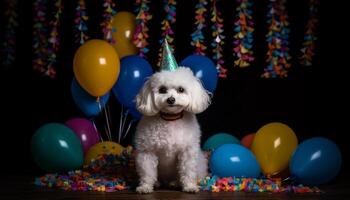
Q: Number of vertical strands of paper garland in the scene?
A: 12